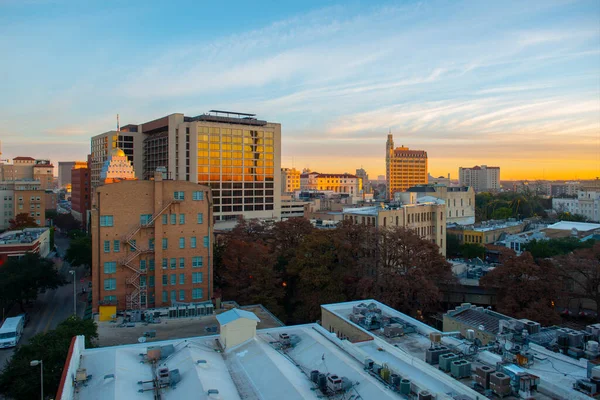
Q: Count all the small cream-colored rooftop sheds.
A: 1